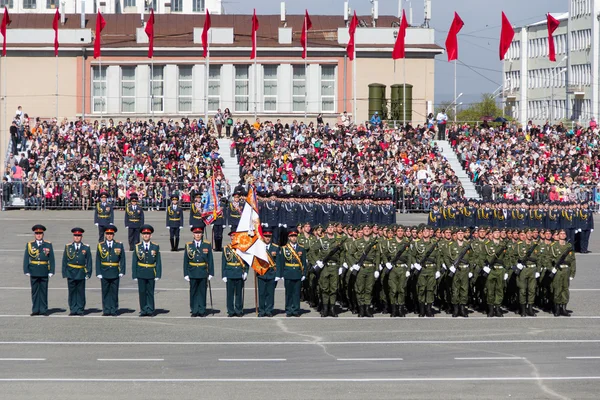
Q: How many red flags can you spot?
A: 12